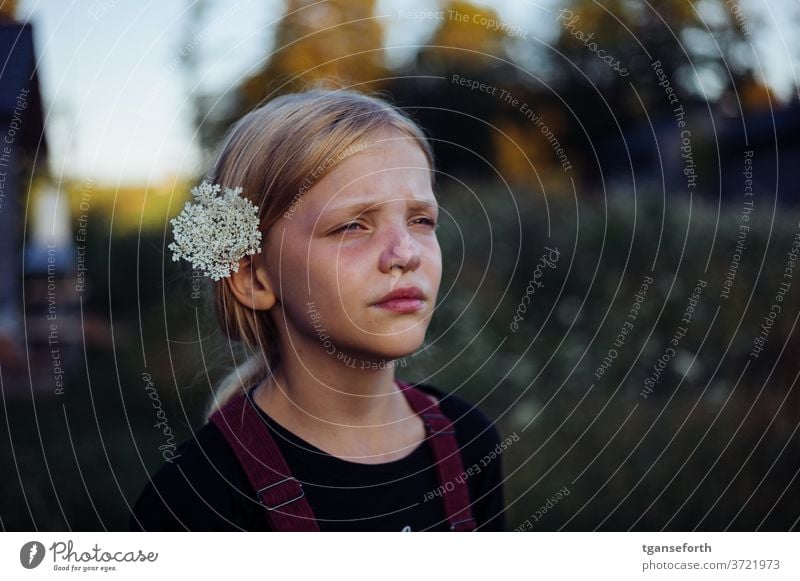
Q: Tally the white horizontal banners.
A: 1